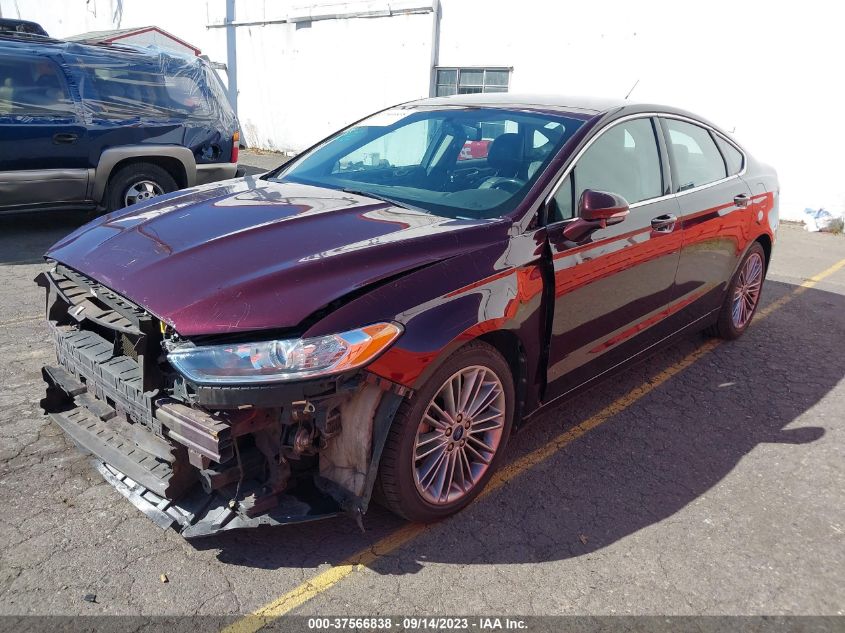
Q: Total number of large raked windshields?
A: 1